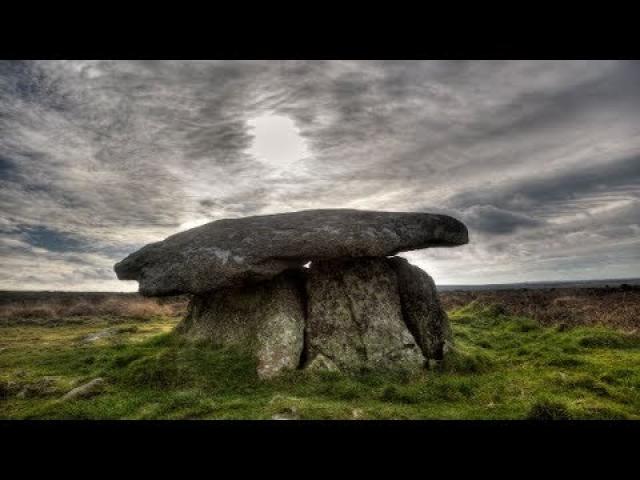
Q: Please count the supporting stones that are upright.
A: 3